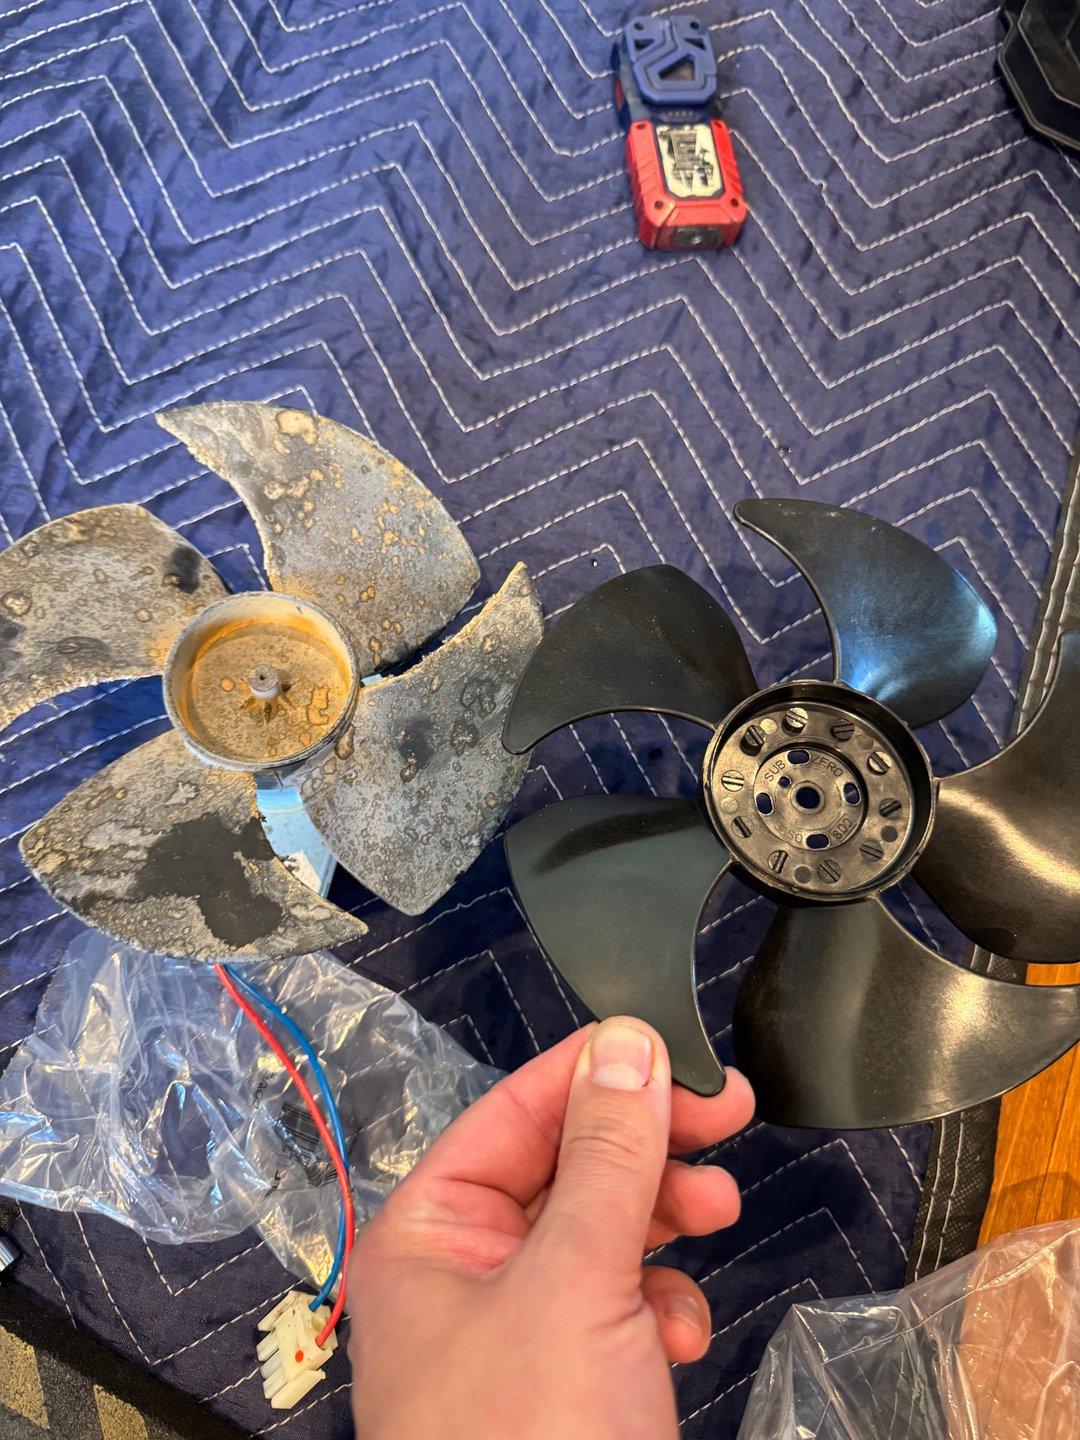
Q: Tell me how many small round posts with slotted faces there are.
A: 10